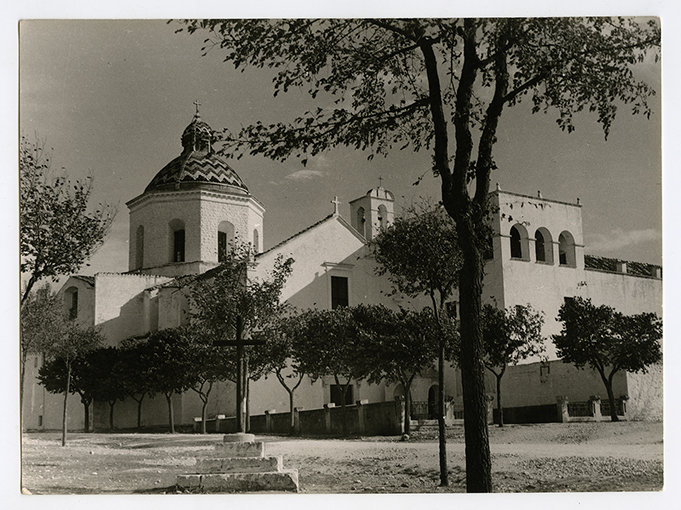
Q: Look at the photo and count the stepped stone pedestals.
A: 1